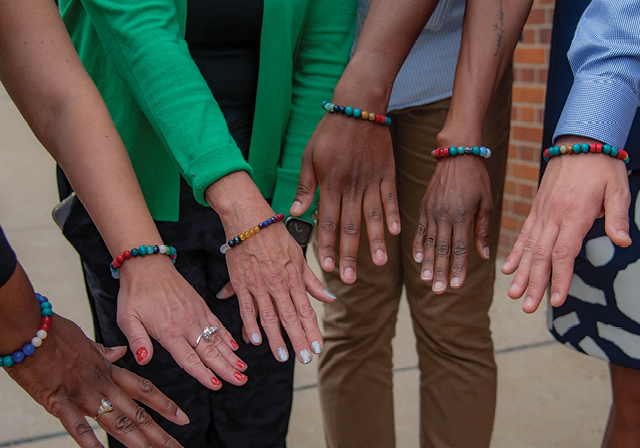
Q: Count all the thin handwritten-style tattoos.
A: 1